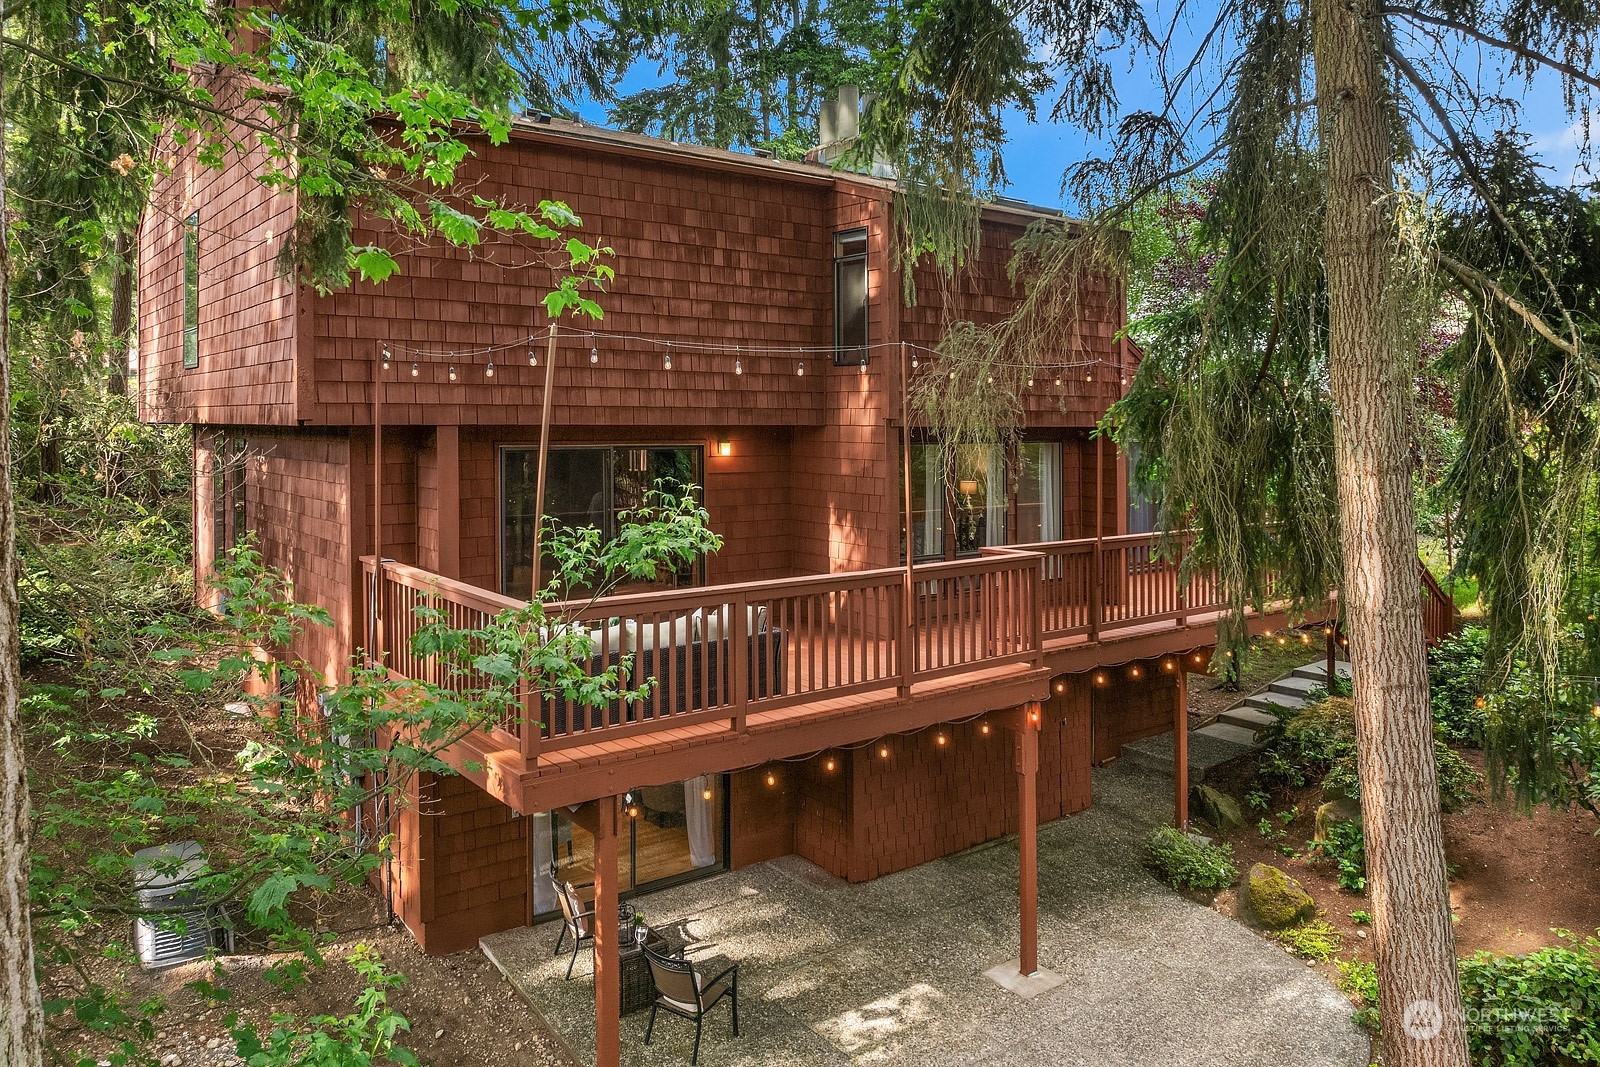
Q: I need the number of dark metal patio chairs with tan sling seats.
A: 2